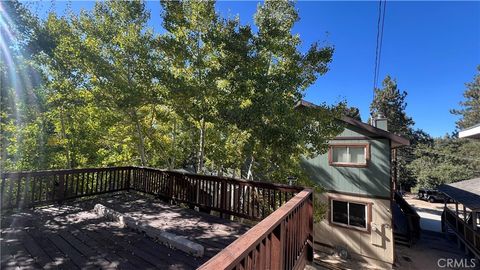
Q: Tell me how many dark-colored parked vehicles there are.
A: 1